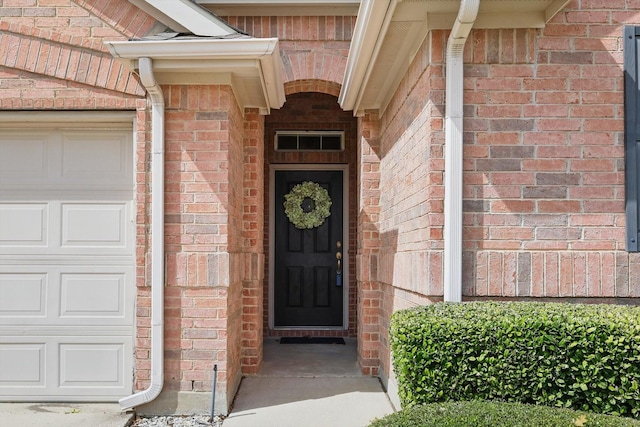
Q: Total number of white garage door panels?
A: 8